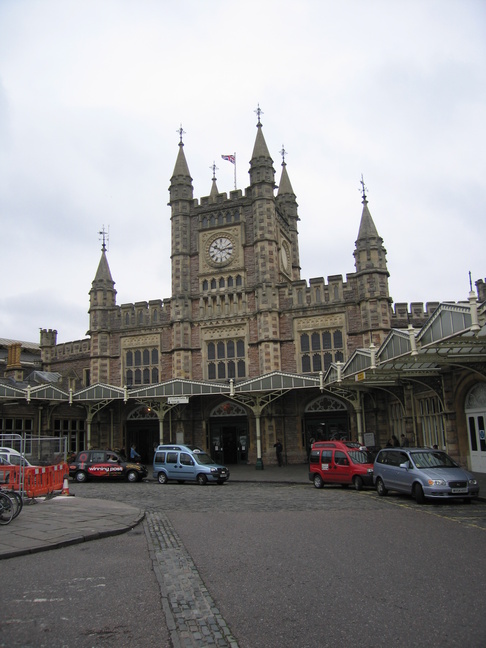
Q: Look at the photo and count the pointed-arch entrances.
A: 3